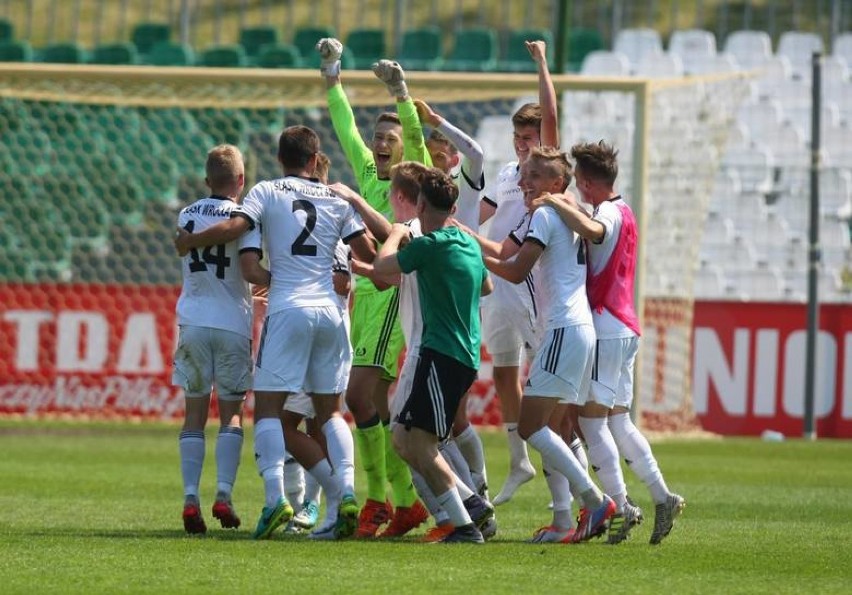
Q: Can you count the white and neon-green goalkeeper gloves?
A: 2